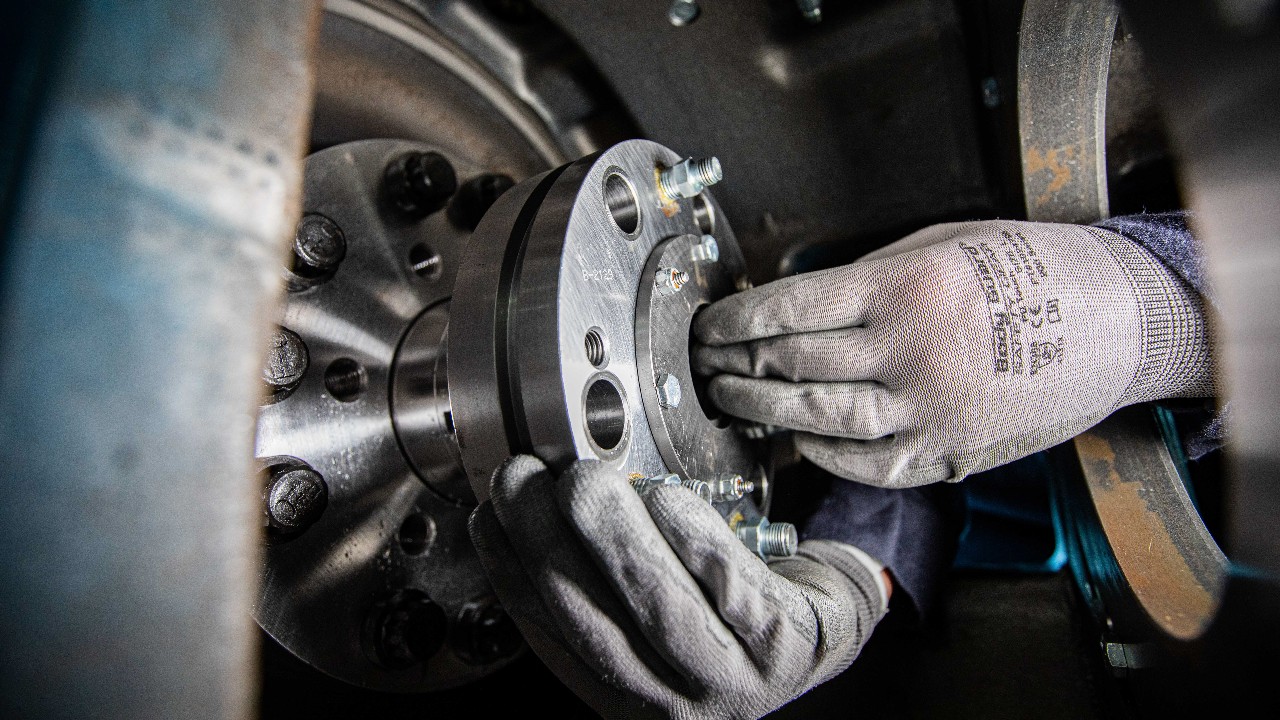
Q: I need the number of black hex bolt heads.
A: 7